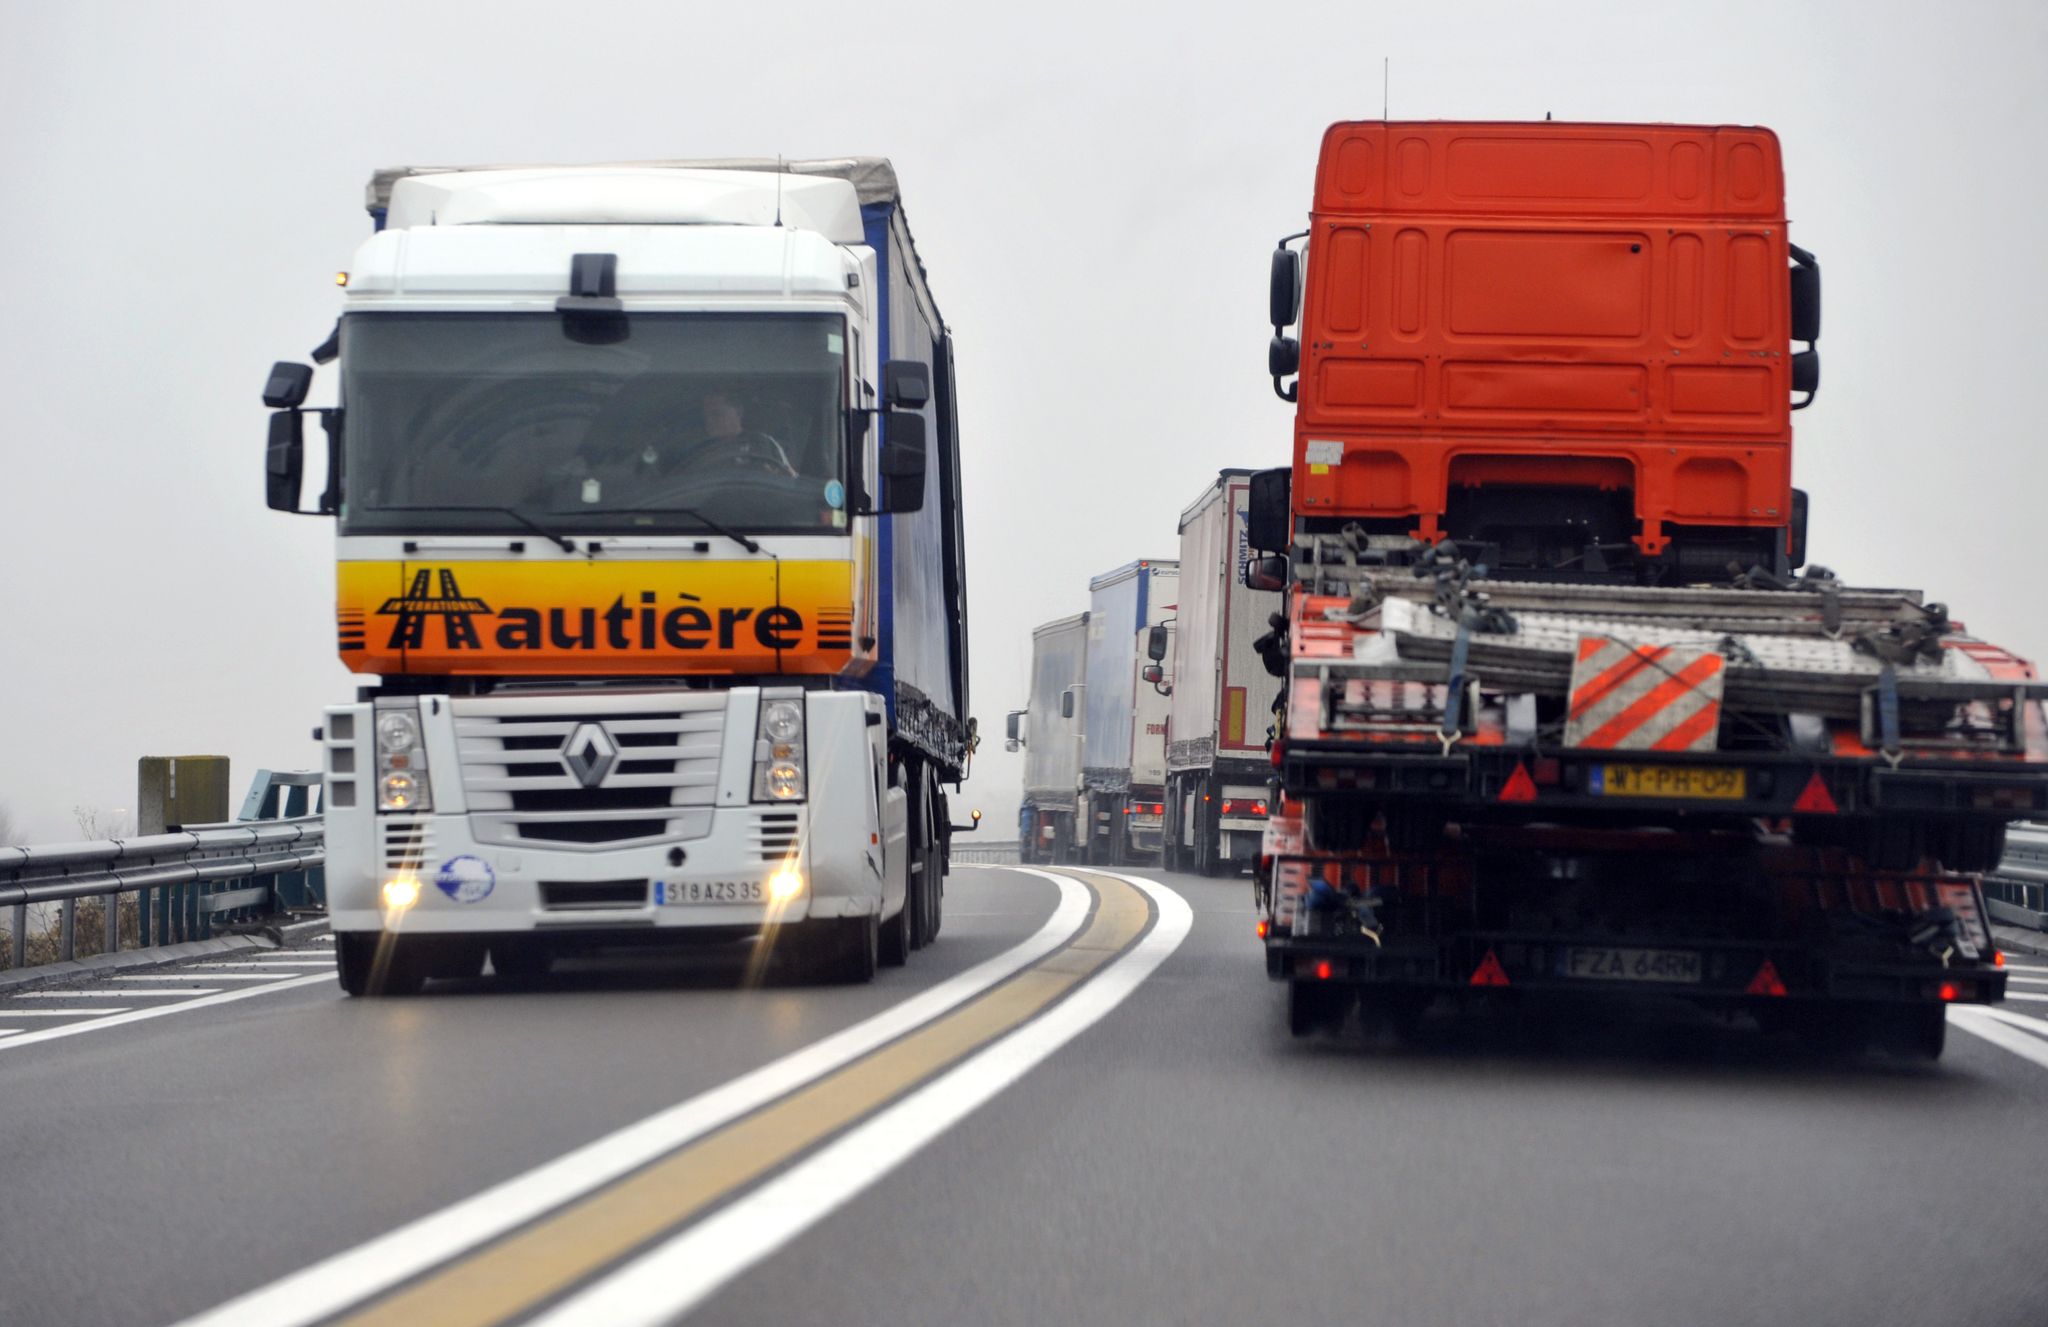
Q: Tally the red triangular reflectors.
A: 4